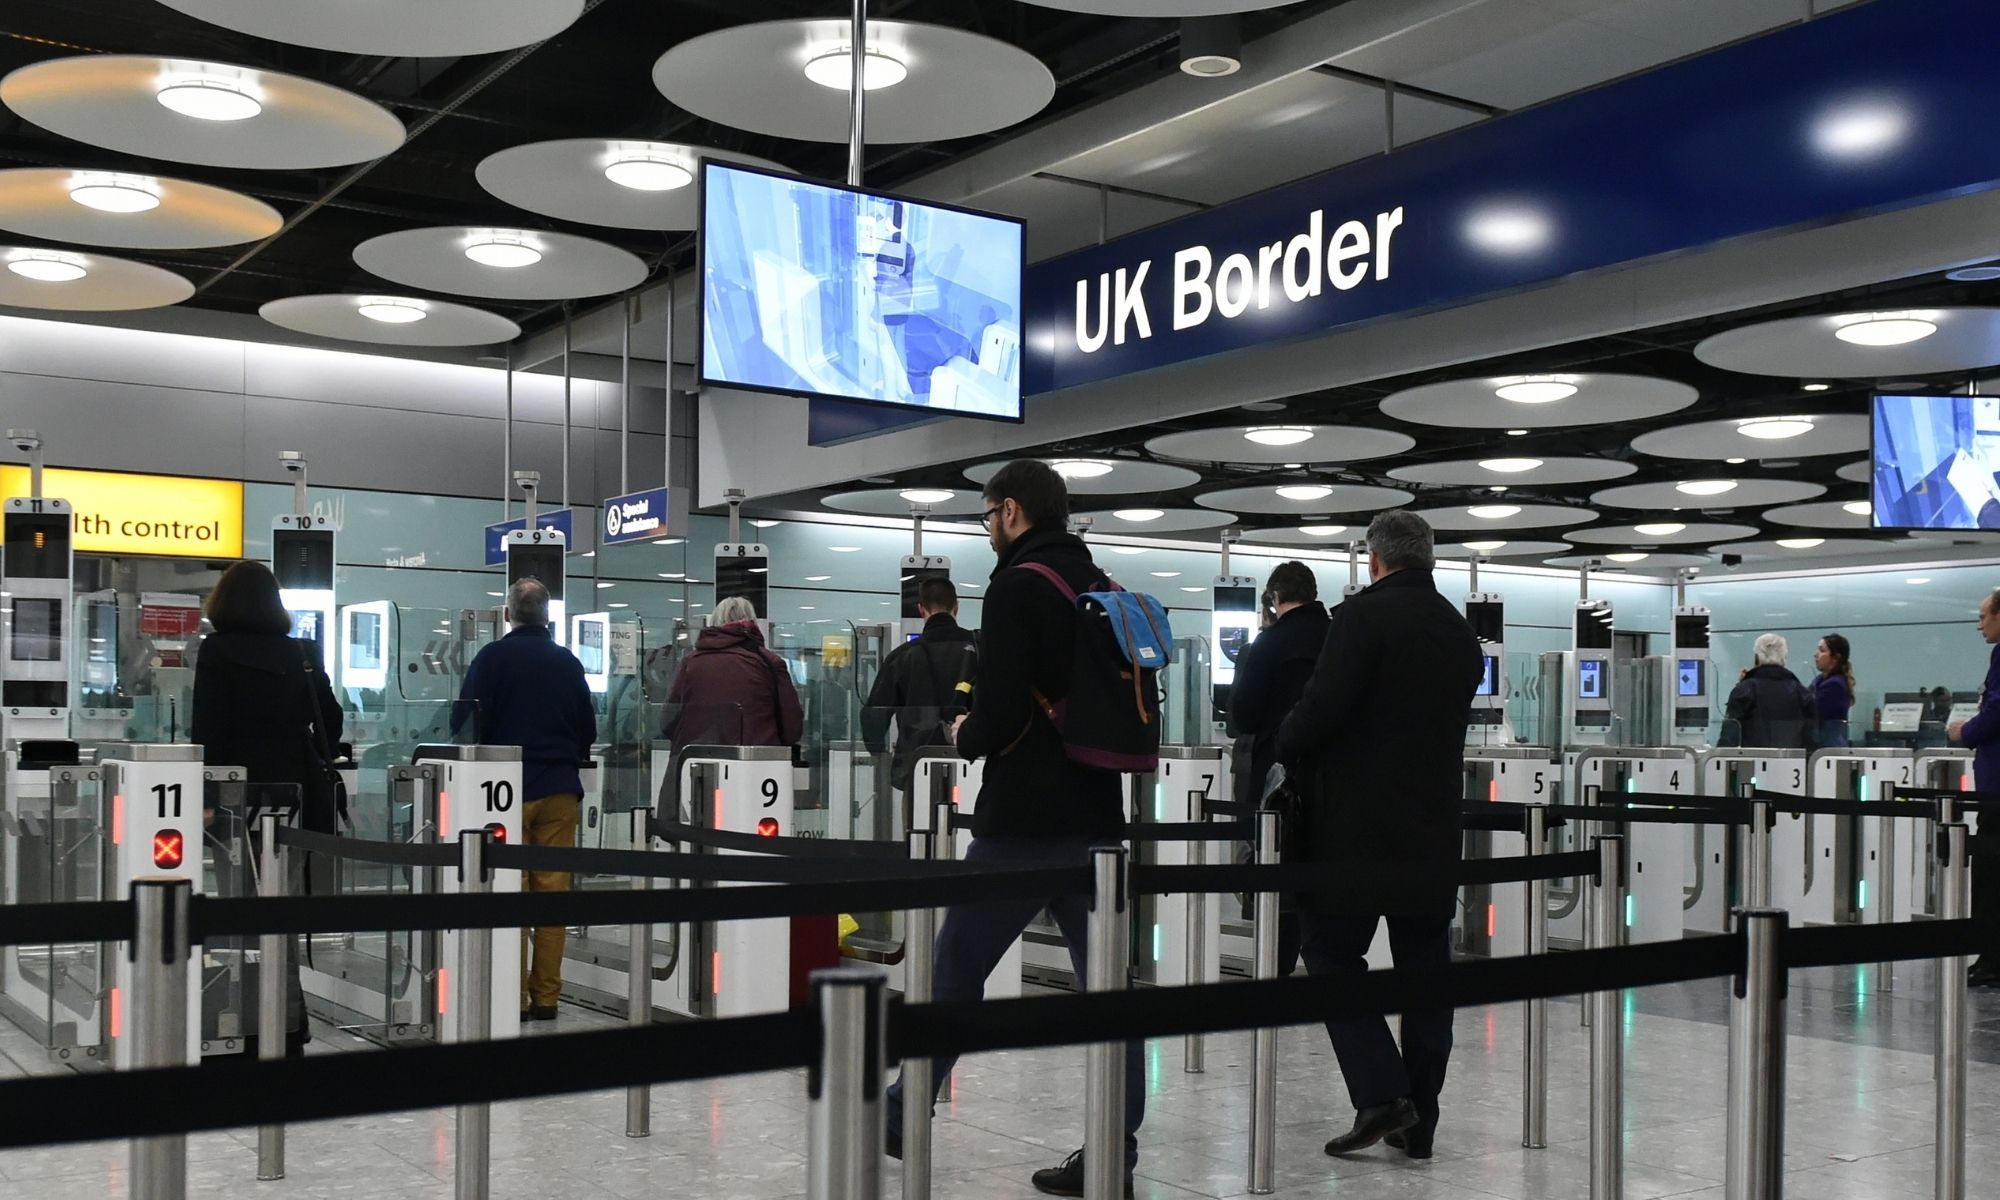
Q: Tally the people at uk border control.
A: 11